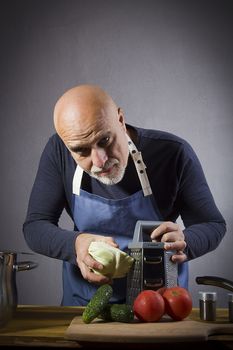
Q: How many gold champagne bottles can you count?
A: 0